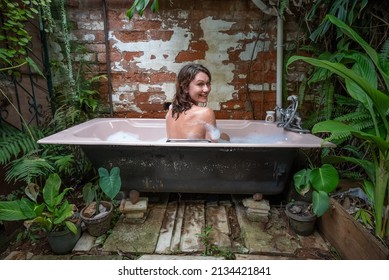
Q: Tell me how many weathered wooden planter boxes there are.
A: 1